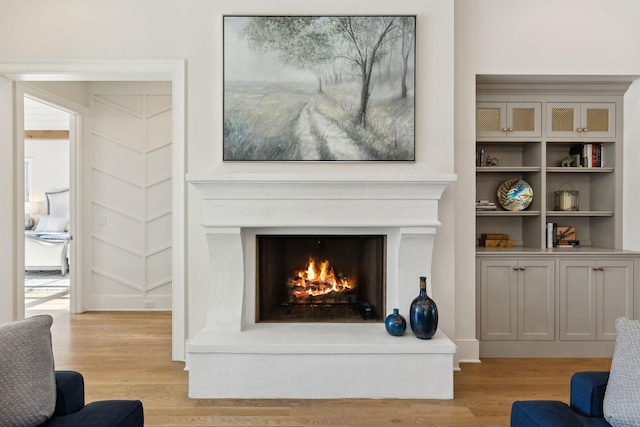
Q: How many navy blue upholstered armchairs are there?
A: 2